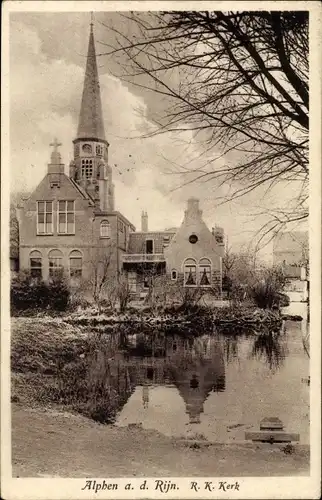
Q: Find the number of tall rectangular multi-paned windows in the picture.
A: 2